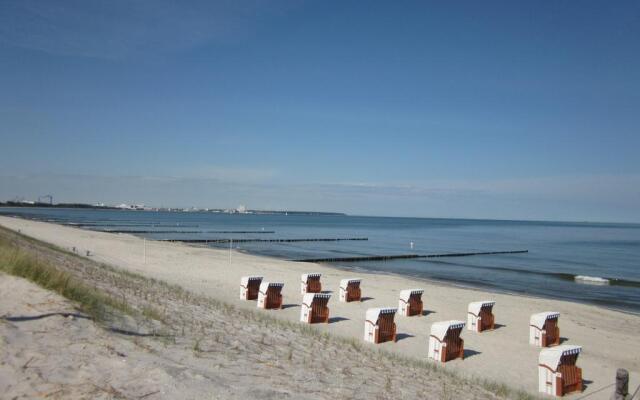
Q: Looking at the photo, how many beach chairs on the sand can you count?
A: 11